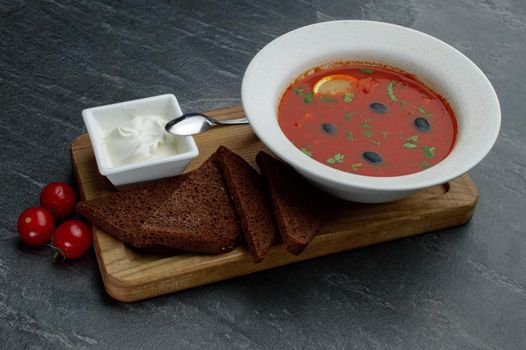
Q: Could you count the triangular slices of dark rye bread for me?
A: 4